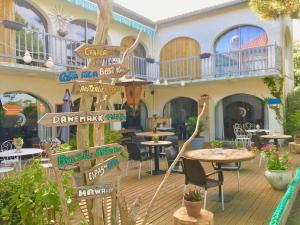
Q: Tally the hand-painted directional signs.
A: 7